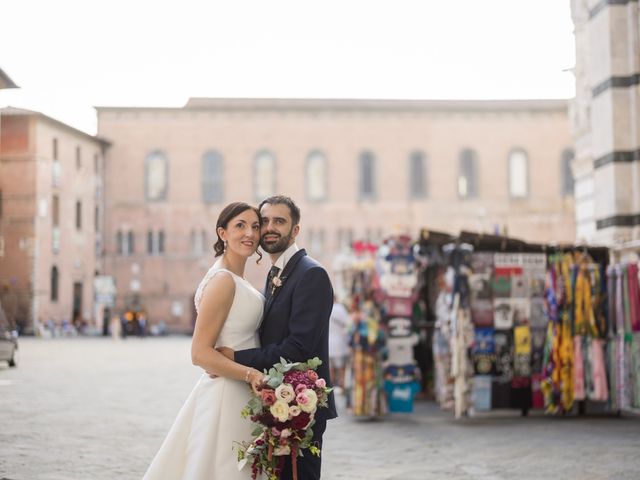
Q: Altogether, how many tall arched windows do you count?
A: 9